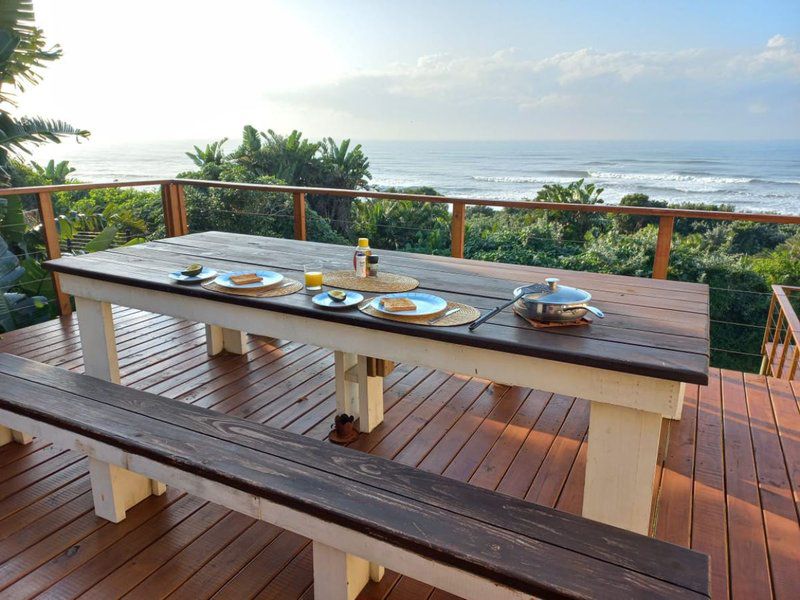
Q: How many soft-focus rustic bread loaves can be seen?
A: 0